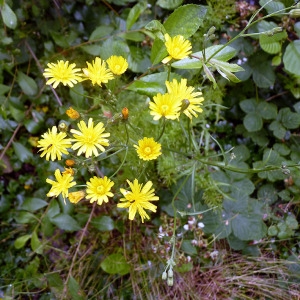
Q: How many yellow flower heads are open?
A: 12